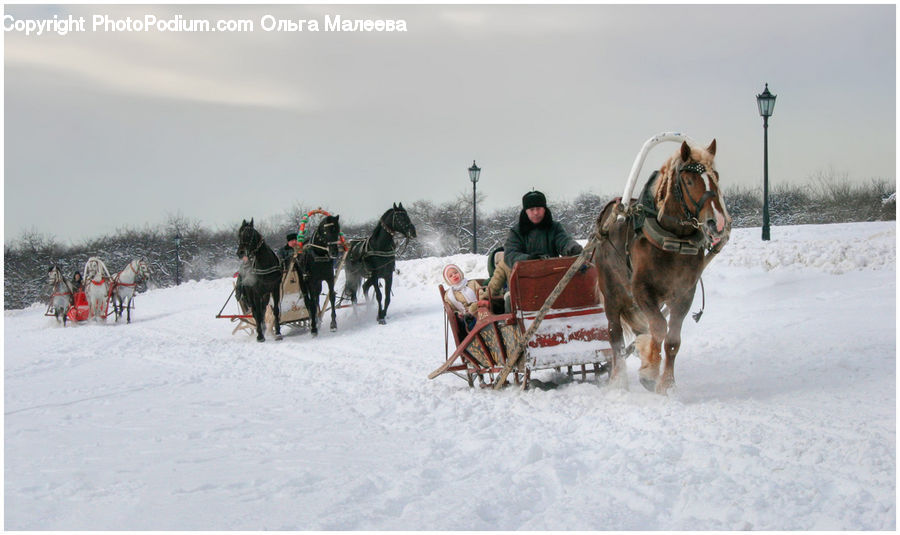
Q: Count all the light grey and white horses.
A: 3